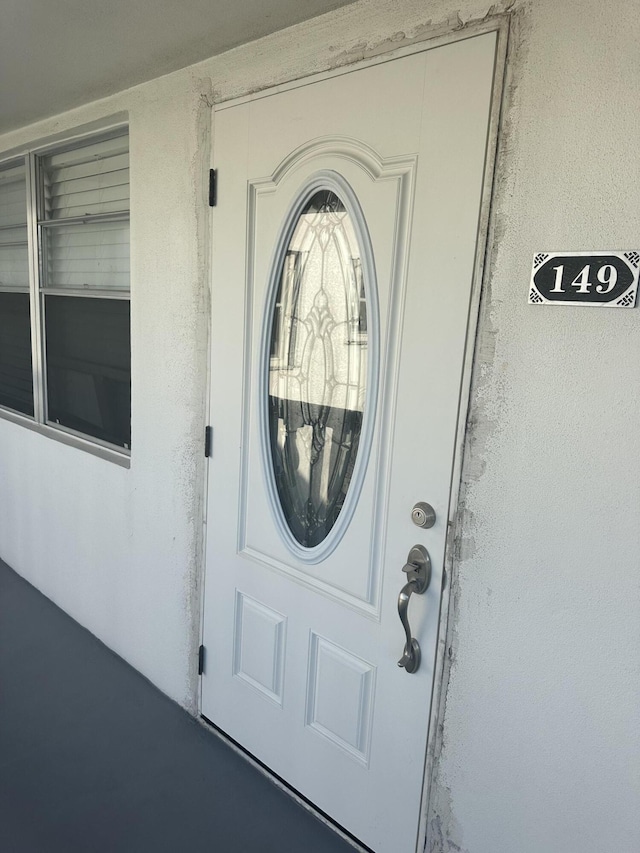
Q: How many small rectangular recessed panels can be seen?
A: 2